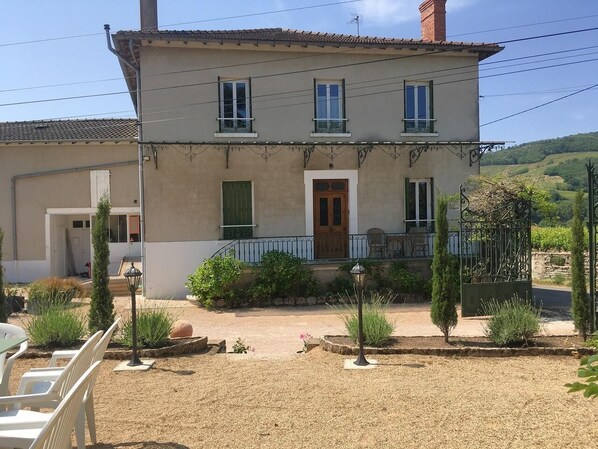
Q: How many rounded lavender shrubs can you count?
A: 4